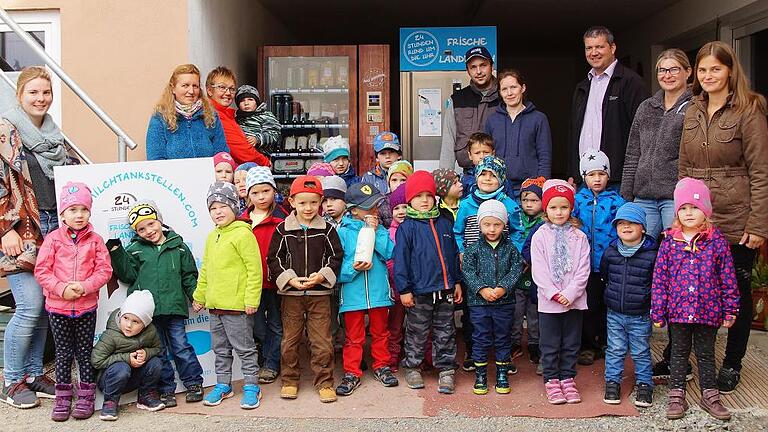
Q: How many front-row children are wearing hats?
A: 11